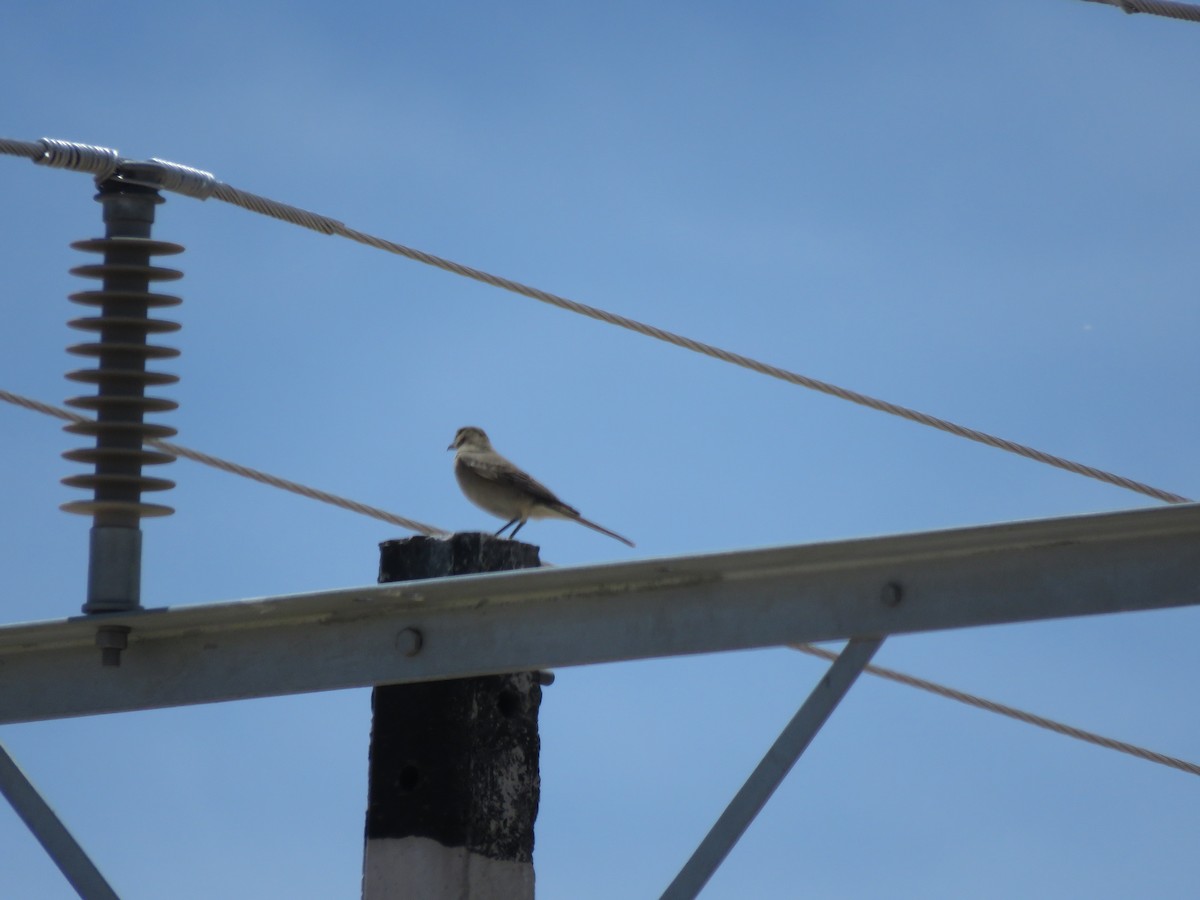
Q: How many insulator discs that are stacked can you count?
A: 11